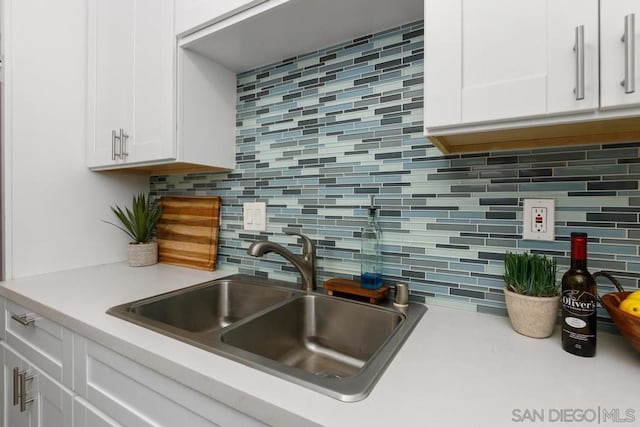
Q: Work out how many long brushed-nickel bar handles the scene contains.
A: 7